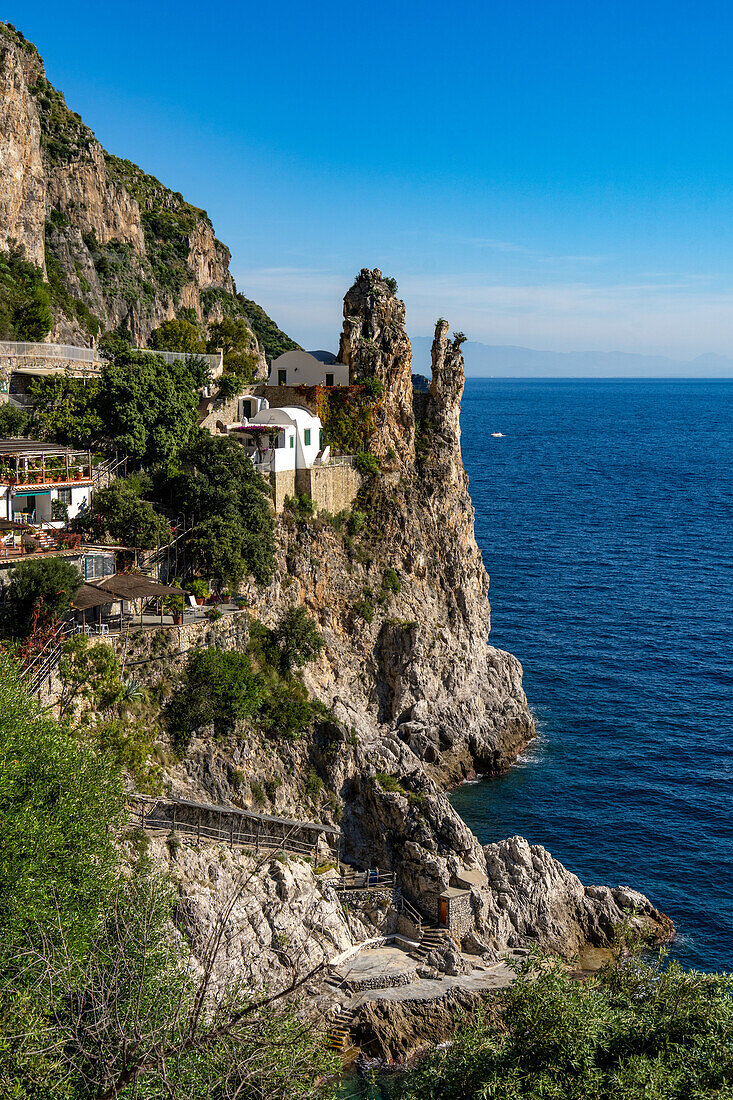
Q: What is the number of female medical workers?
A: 0